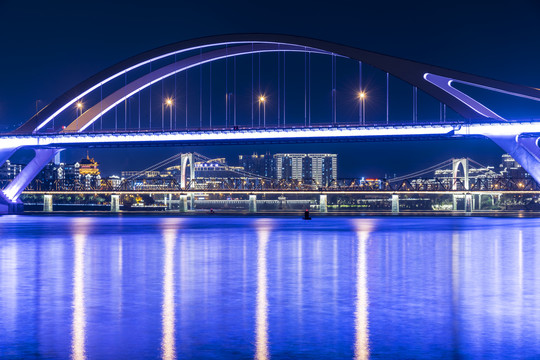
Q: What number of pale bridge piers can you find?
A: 7